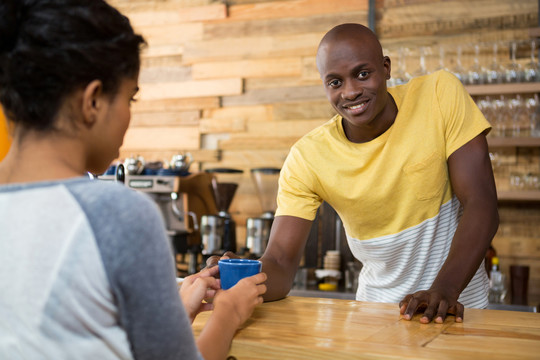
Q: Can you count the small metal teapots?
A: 2